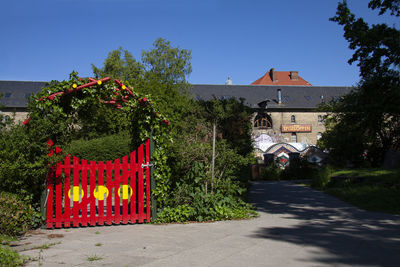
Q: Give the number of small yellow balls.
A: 3